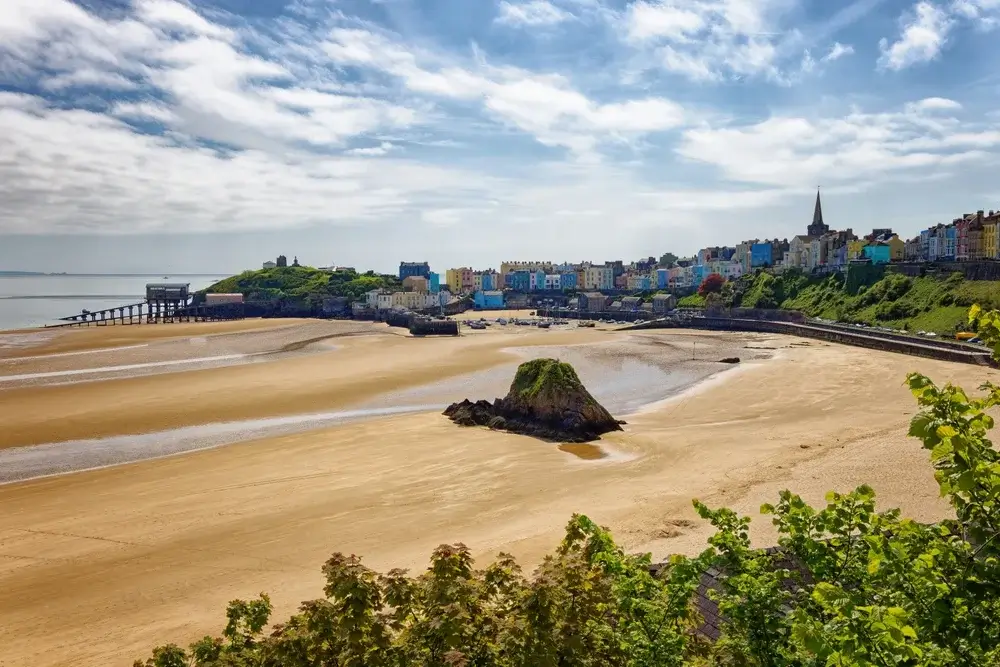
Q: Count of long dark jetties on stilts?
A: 2